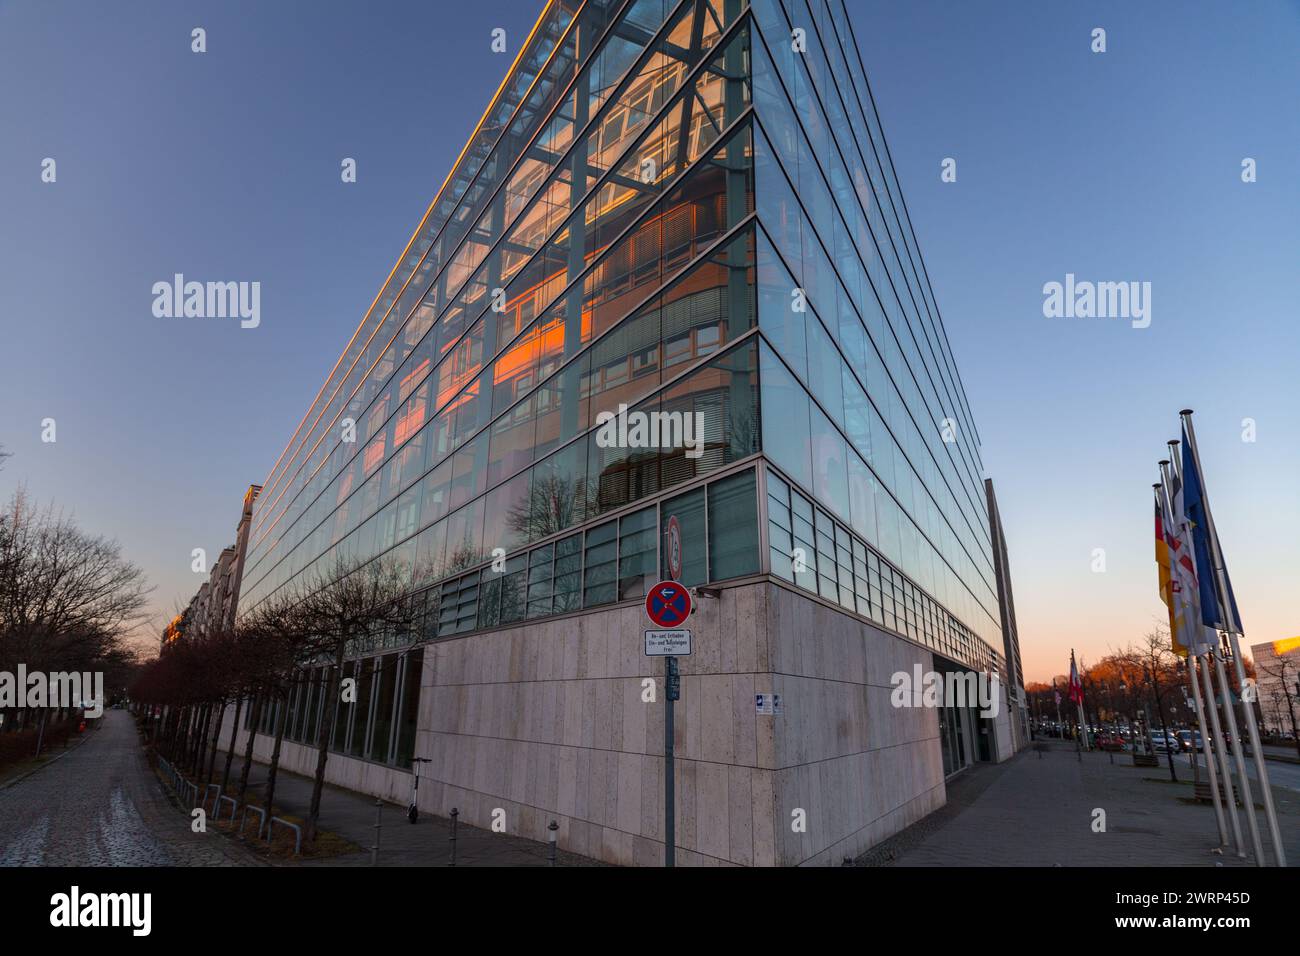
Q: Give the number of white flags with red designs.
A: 2